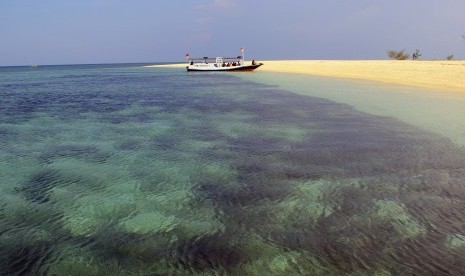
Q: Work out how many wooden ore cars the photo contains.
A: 0